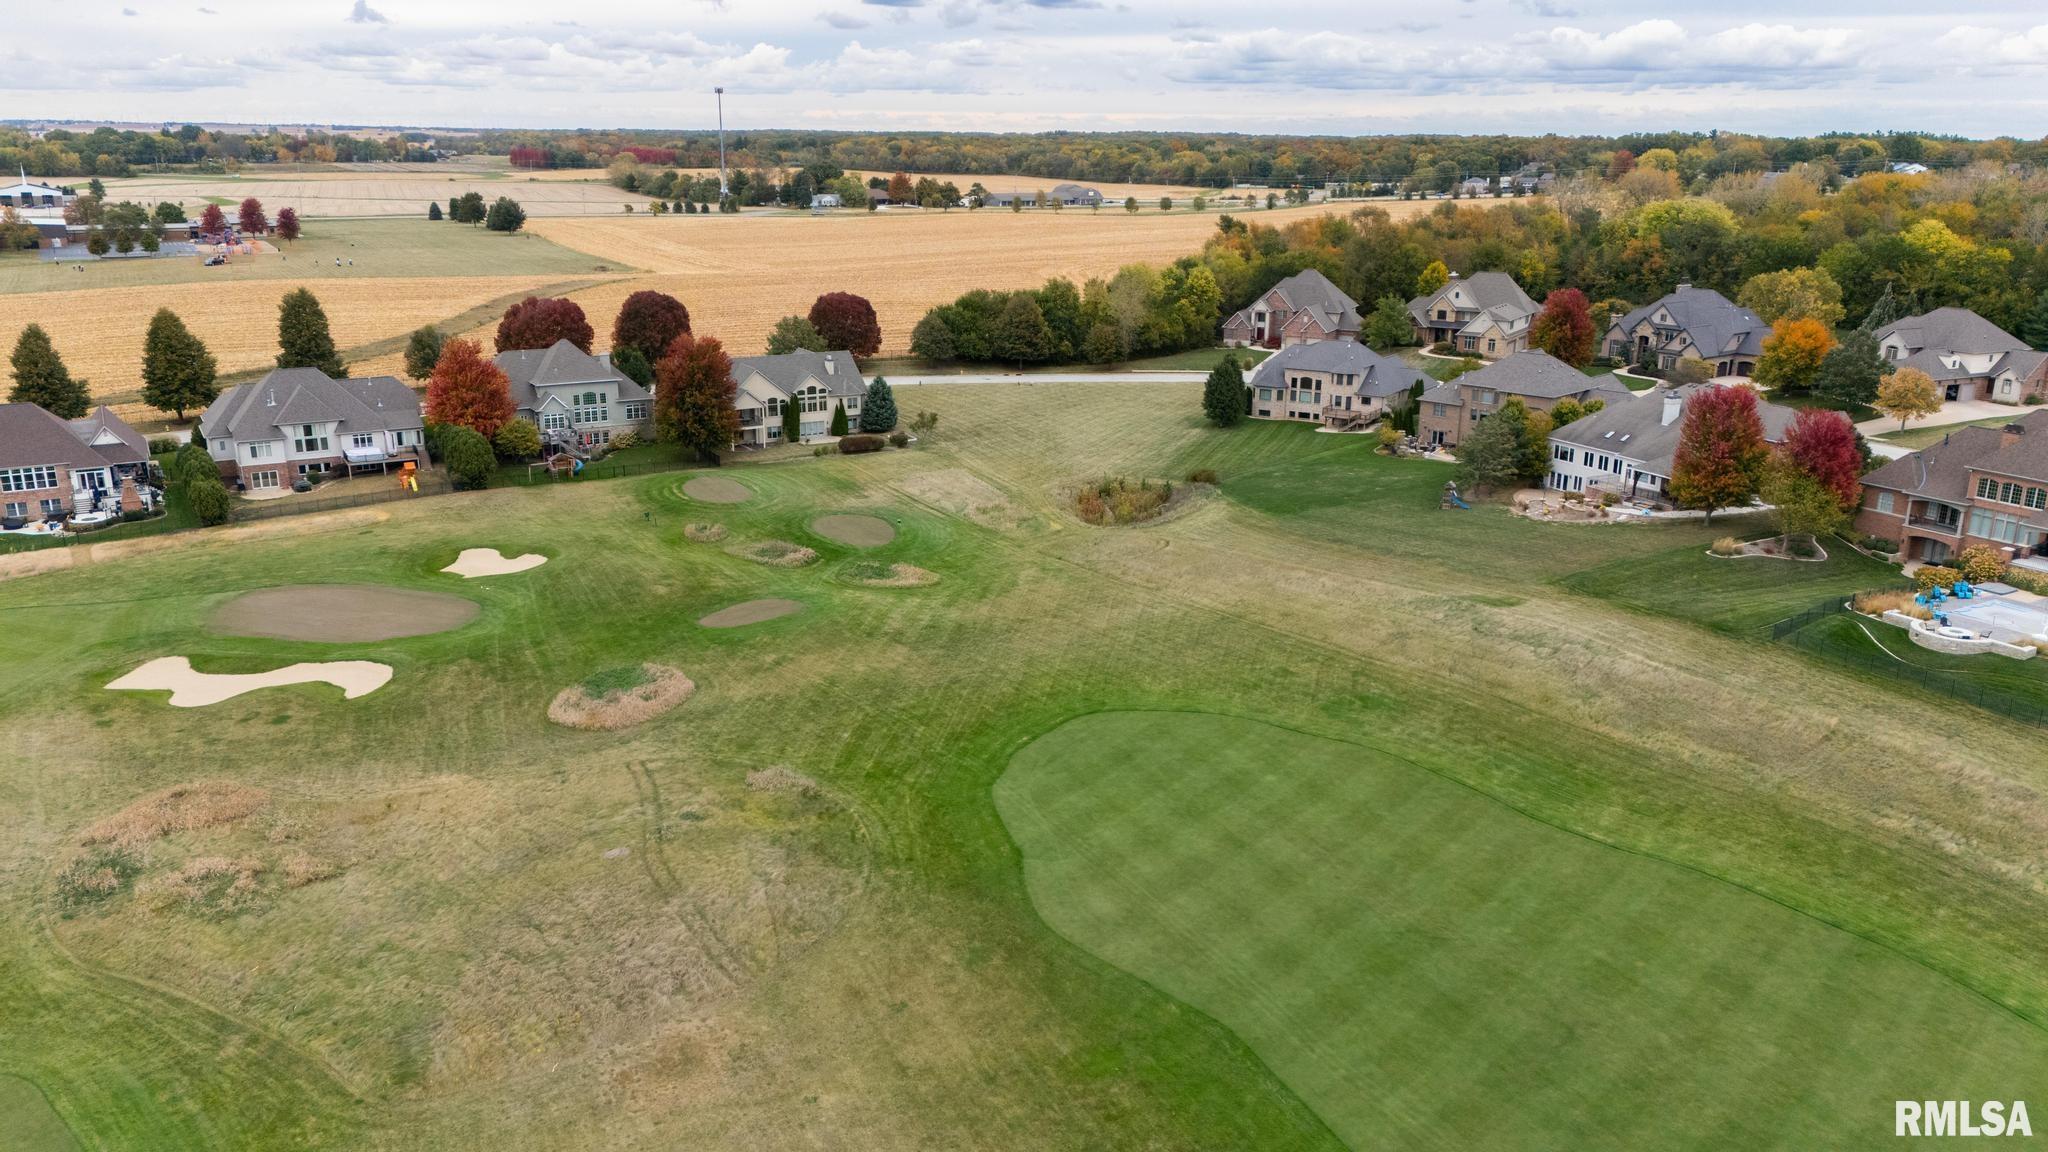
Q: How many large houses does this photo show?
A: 12